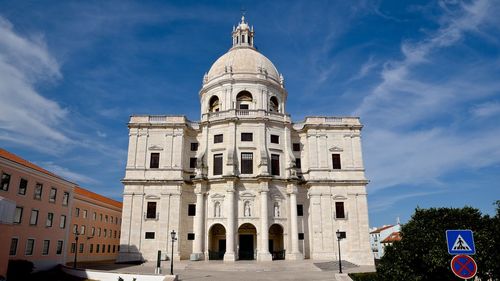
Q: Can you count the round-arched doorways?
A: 3